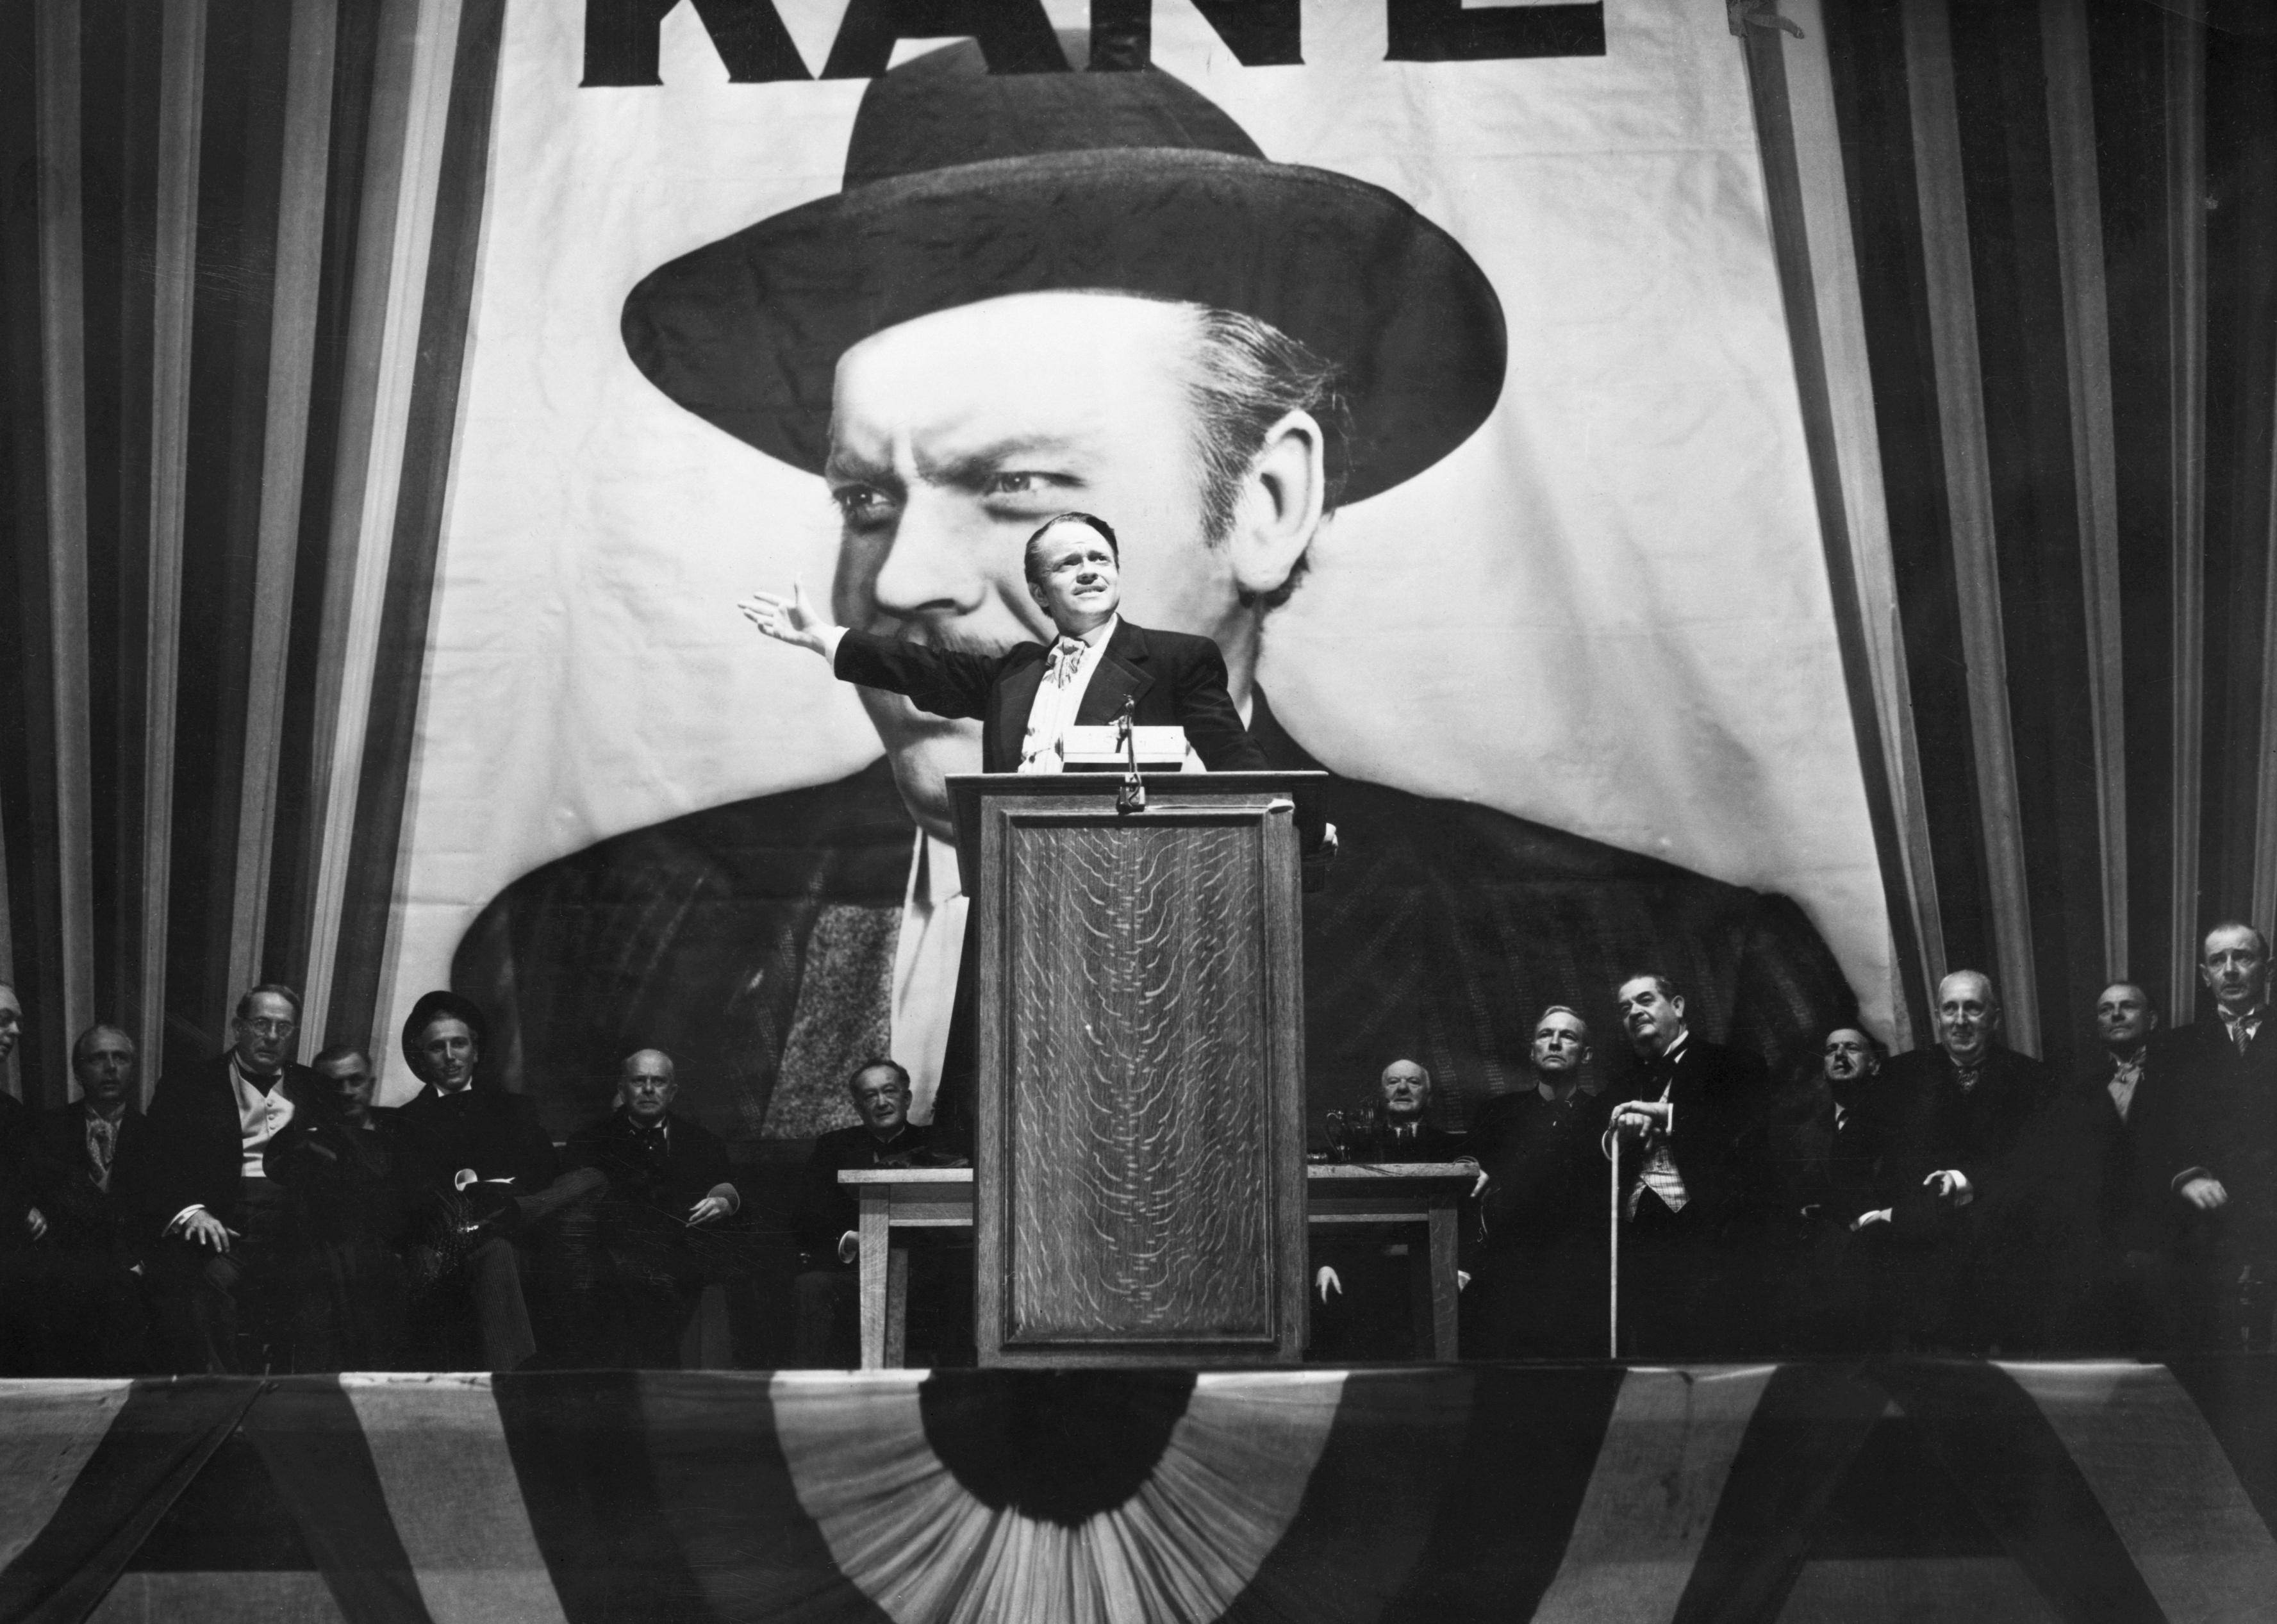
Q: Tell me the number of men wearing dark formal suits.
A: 15